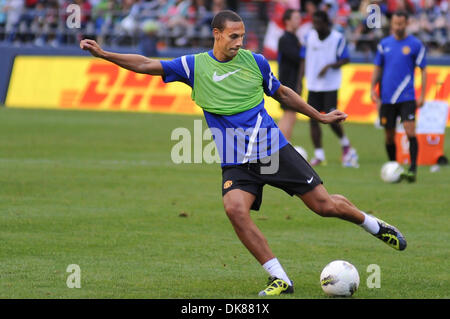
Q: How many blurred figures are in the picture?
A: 3